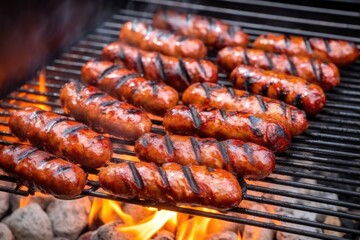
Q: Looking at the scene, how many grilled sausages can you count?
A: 14